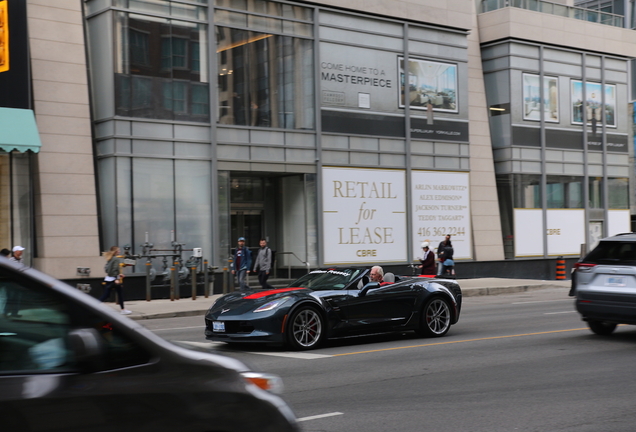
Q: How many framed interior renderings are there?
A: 3